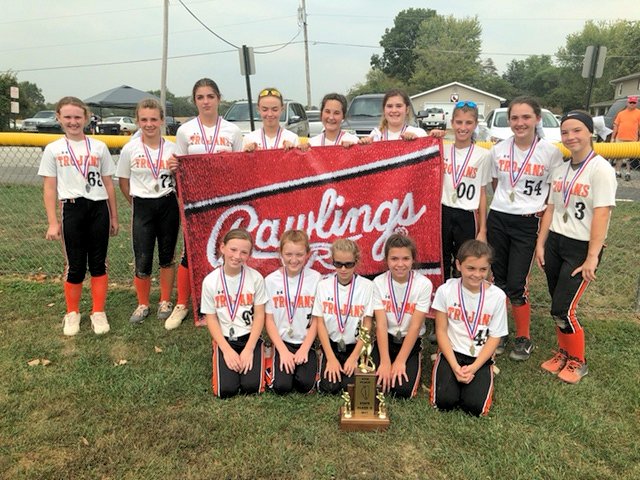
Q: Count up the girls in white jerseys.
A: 14